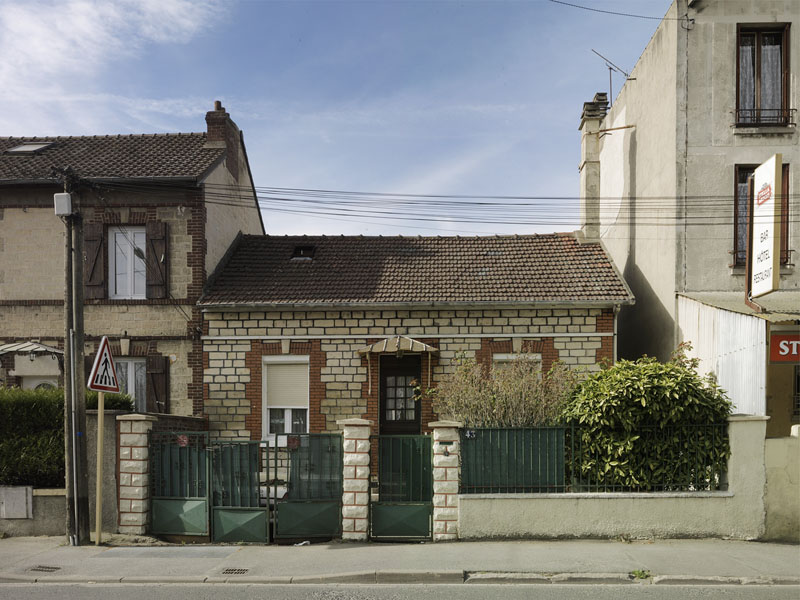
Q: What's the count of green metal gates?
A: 4